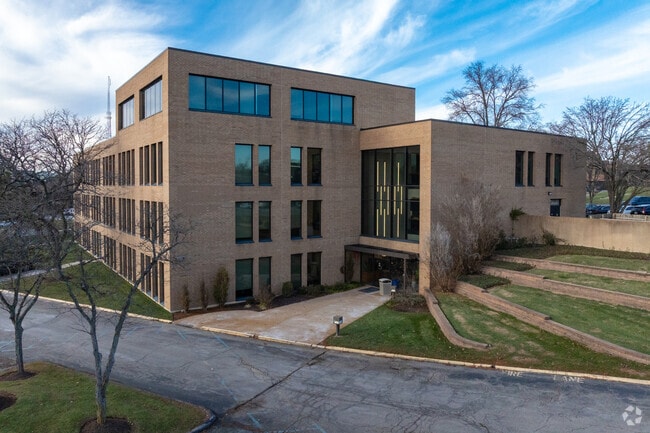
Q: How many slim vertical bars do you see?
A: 10